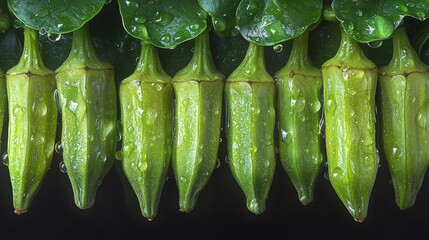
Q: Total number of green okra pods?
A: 8